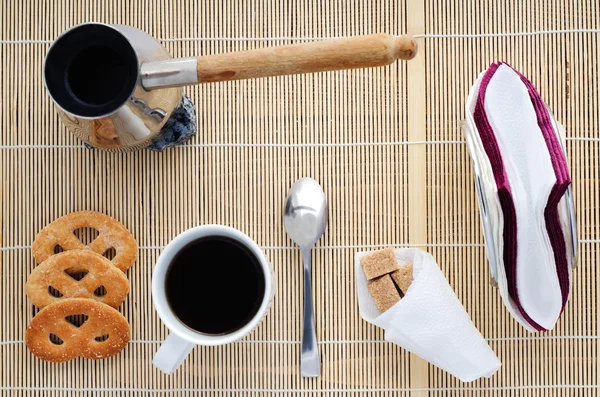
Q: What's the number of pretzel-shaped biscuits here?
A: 3